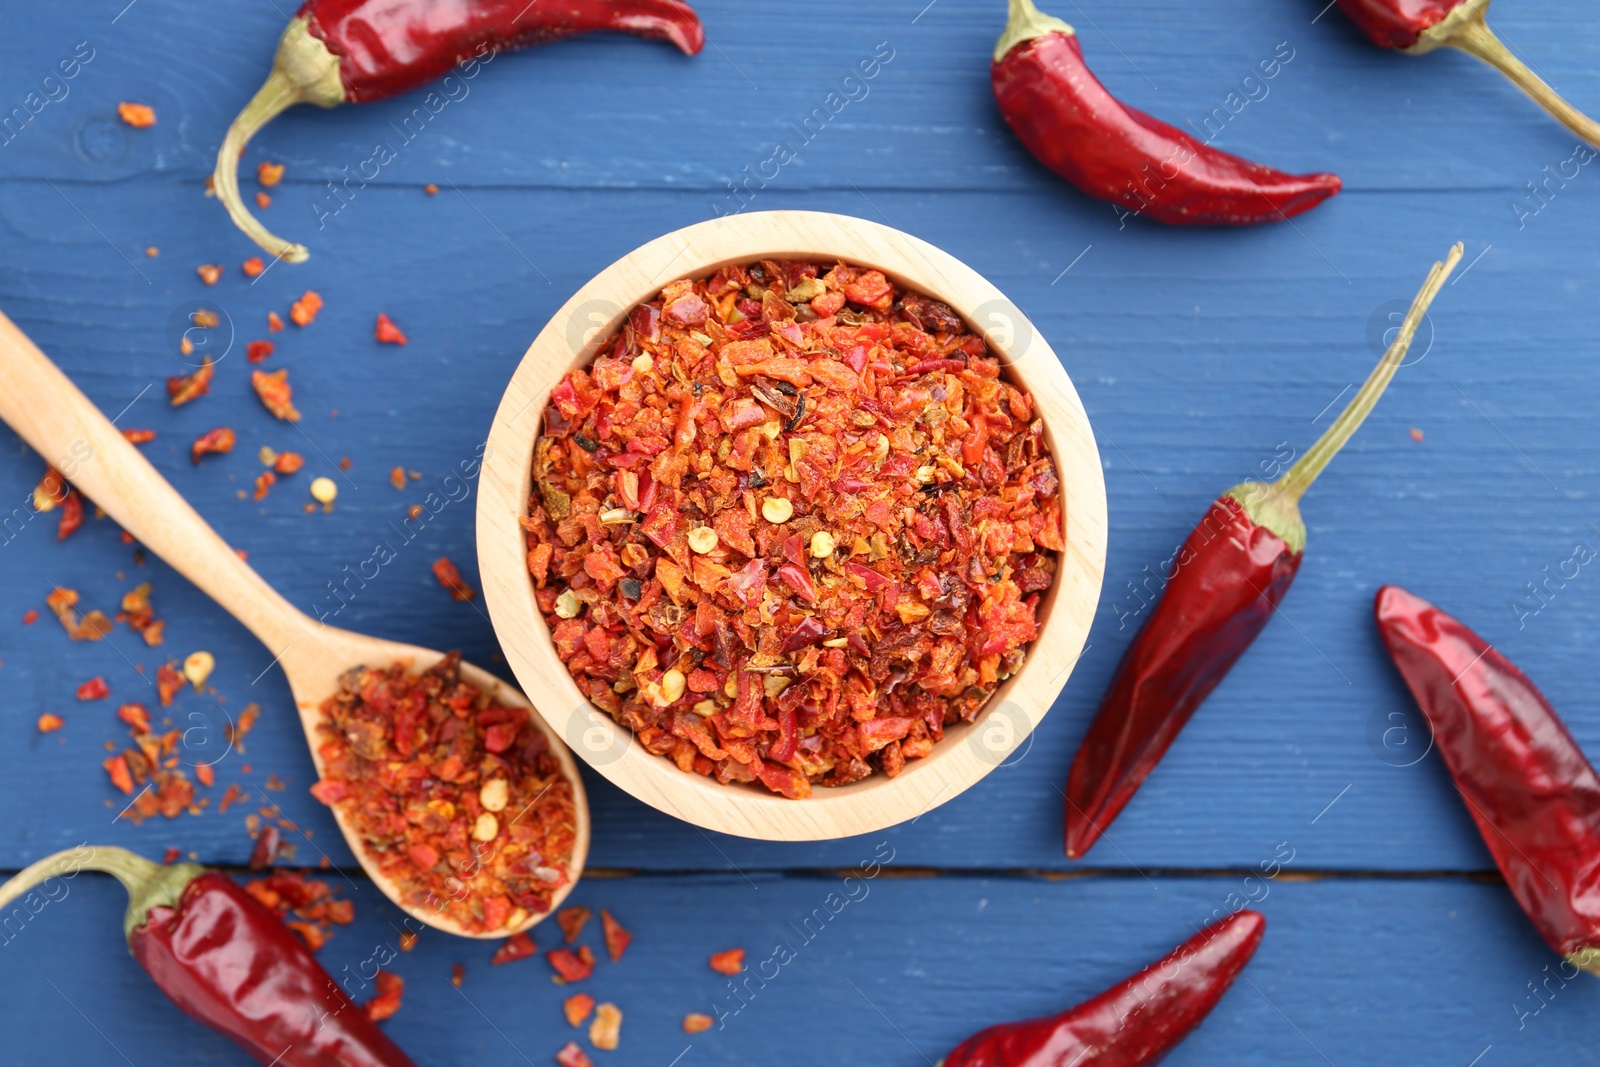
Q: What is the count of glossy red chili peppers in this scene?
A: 7